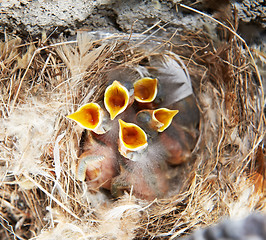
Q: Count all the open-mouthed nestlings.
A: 5